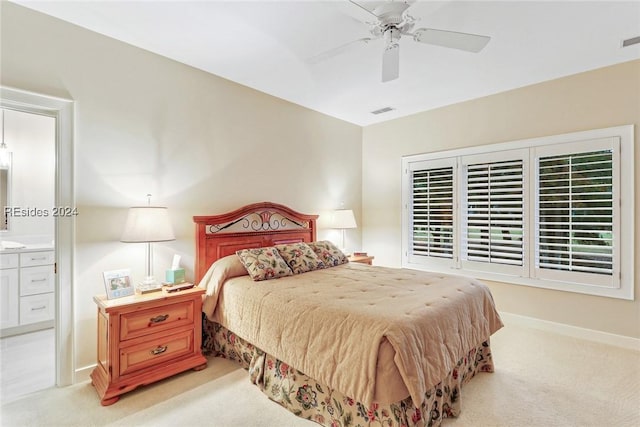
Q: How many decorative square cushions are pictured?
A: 3